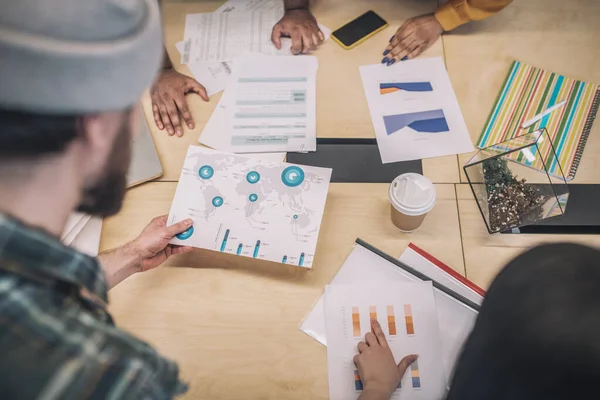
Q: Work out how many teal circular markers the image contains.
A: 7